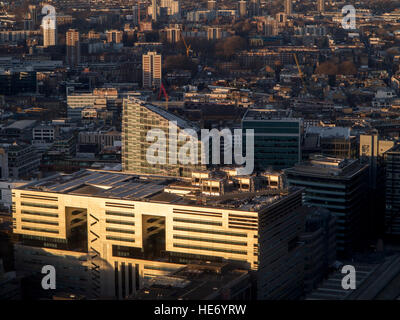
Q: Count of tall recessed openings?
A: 2